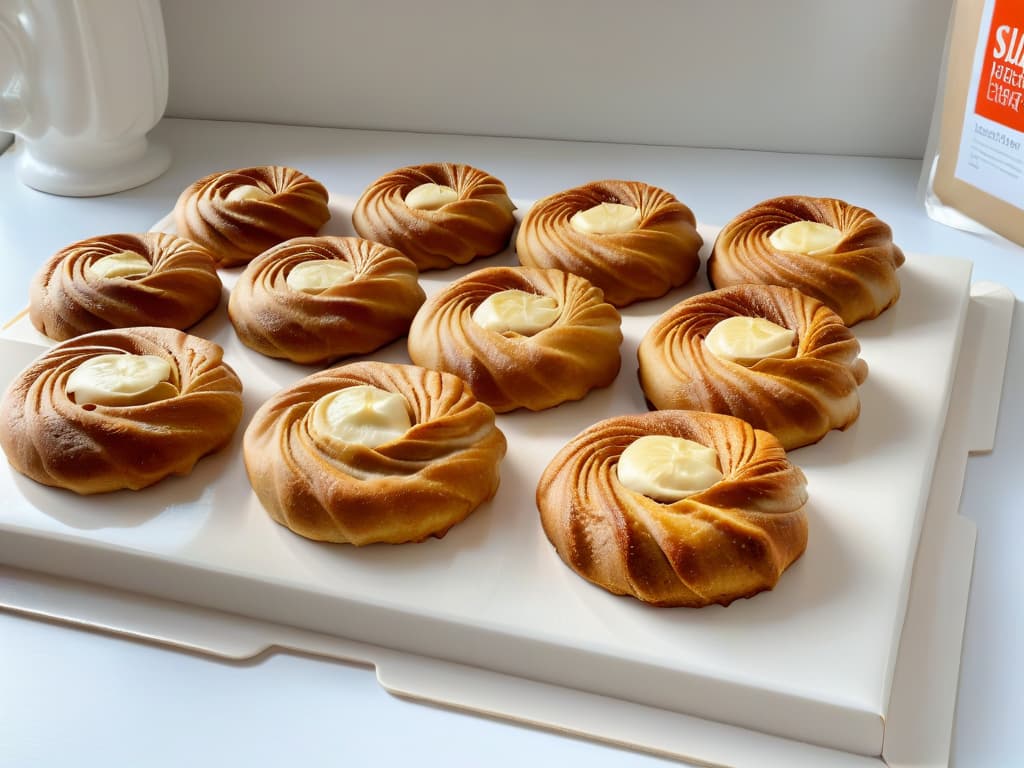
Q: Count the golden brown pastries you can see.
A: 11